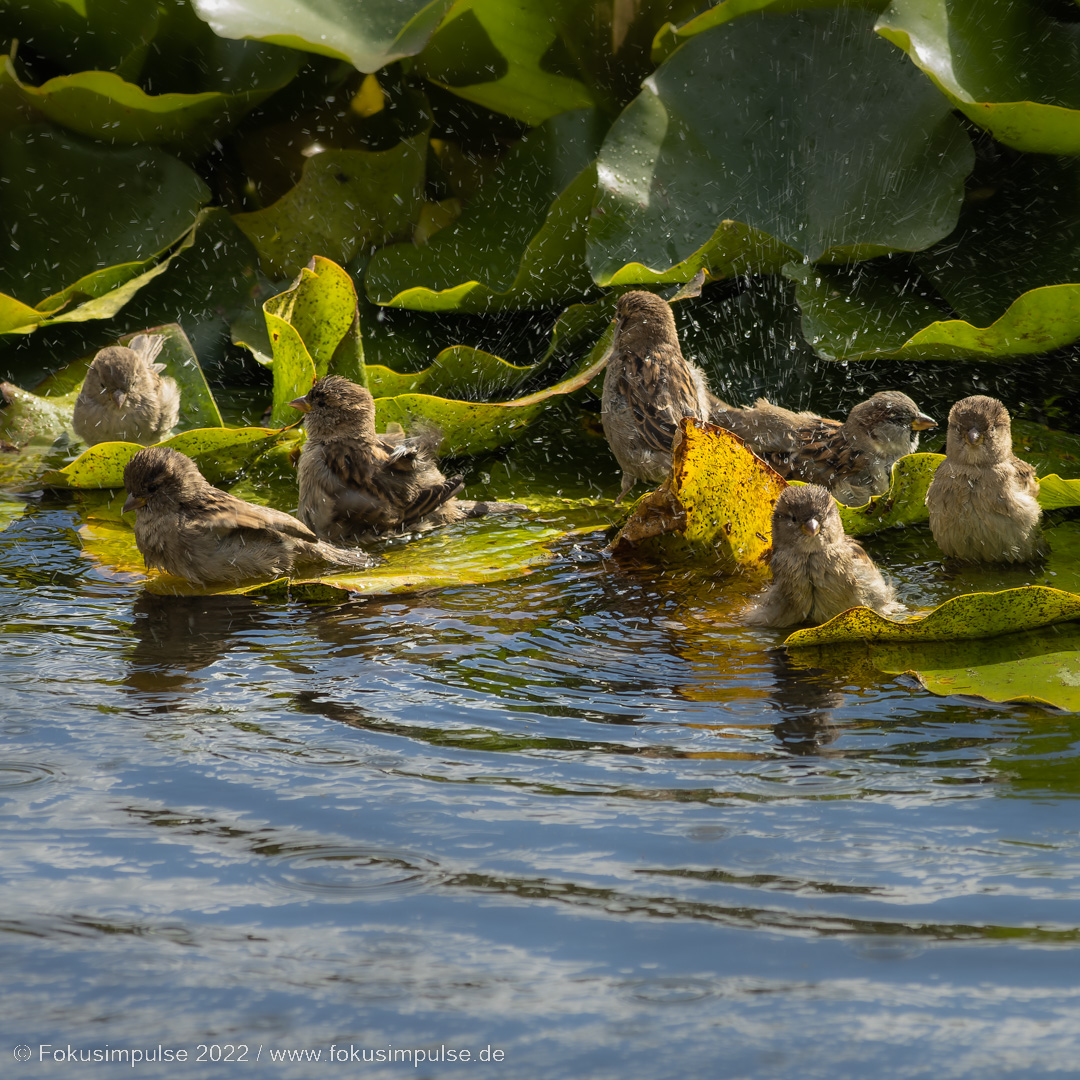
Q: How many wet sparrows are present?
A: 7